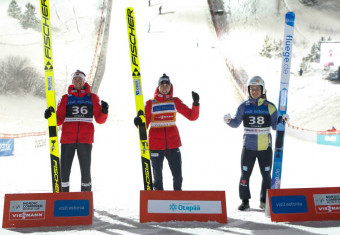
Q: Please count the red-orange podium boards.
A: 3